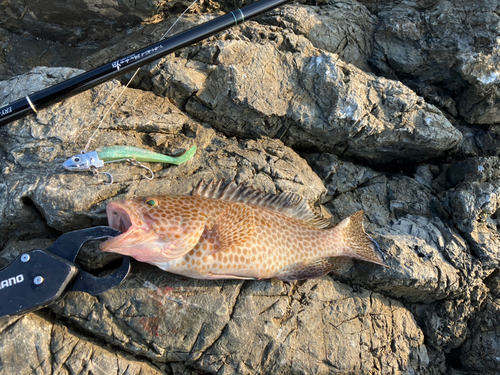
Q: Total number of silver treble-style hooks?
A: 2